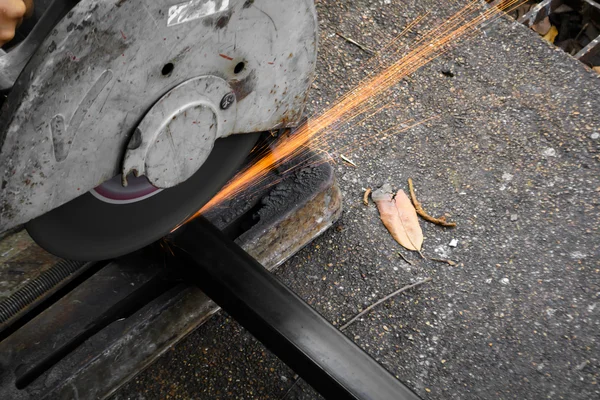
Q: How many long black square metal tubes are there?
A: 1